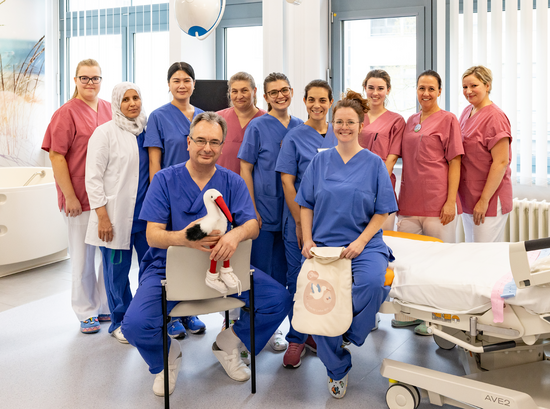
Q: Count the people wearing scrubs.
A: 11